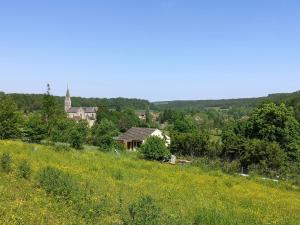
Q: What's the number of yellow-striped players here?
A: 0